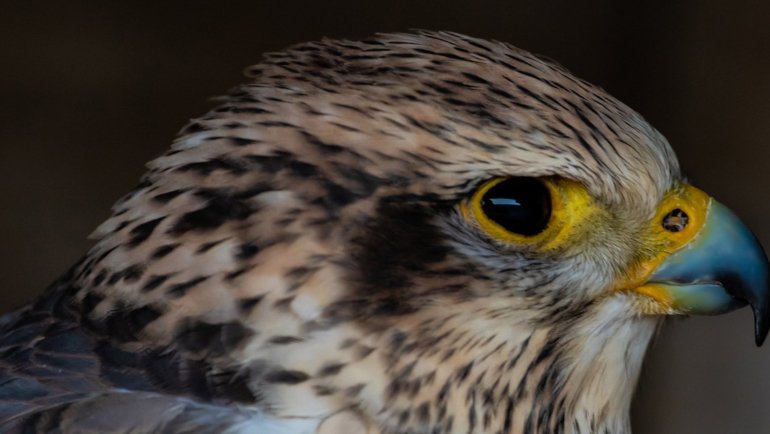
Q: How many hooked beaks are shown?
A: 1